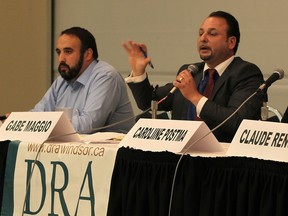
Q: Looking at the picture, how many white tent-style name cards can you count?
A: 3